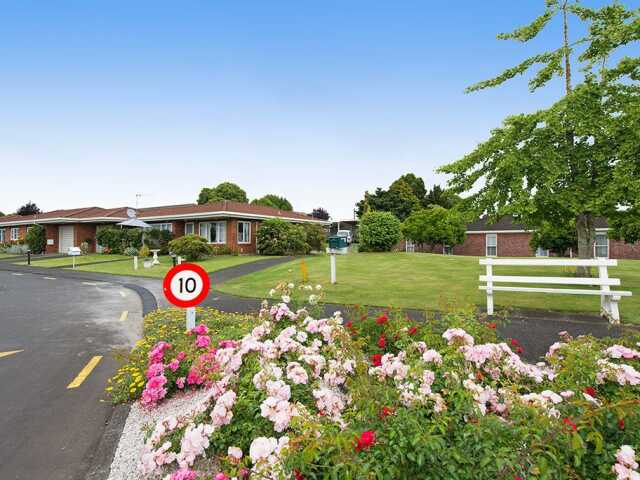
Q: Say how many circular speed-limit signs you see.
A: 1